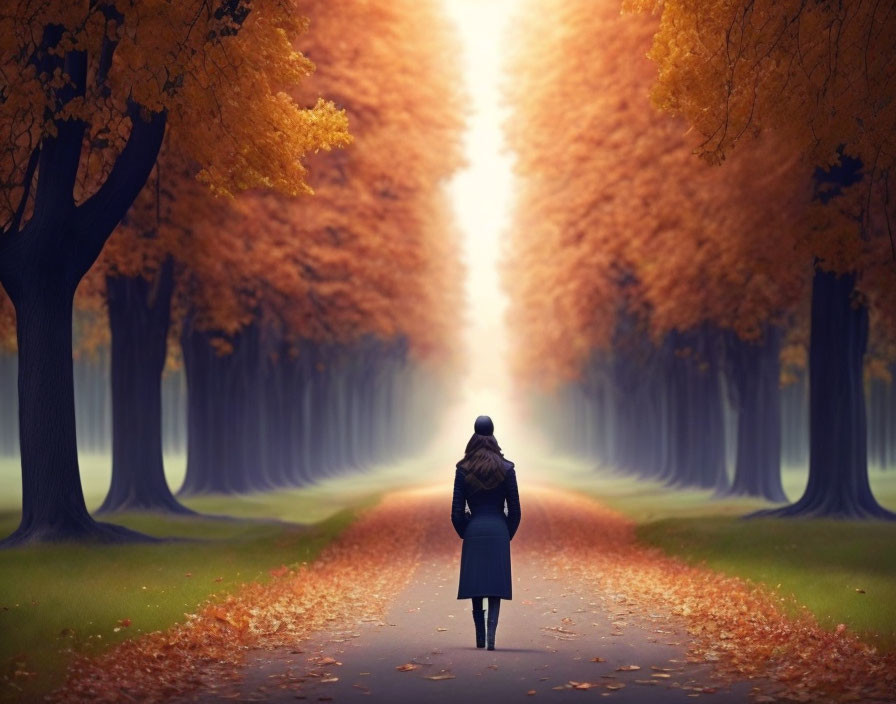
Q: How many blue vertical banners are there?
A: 0